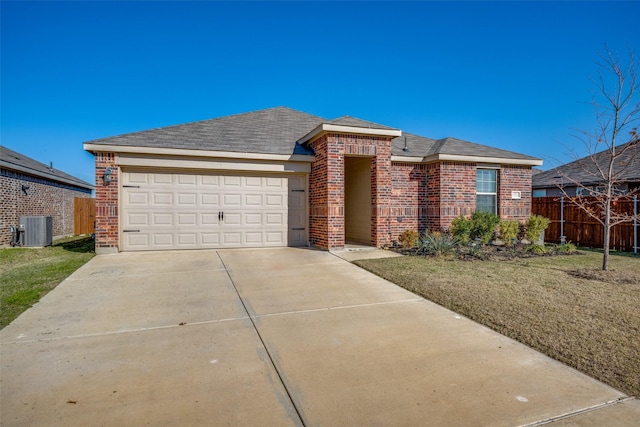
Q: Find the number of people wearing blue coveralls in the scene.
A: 0